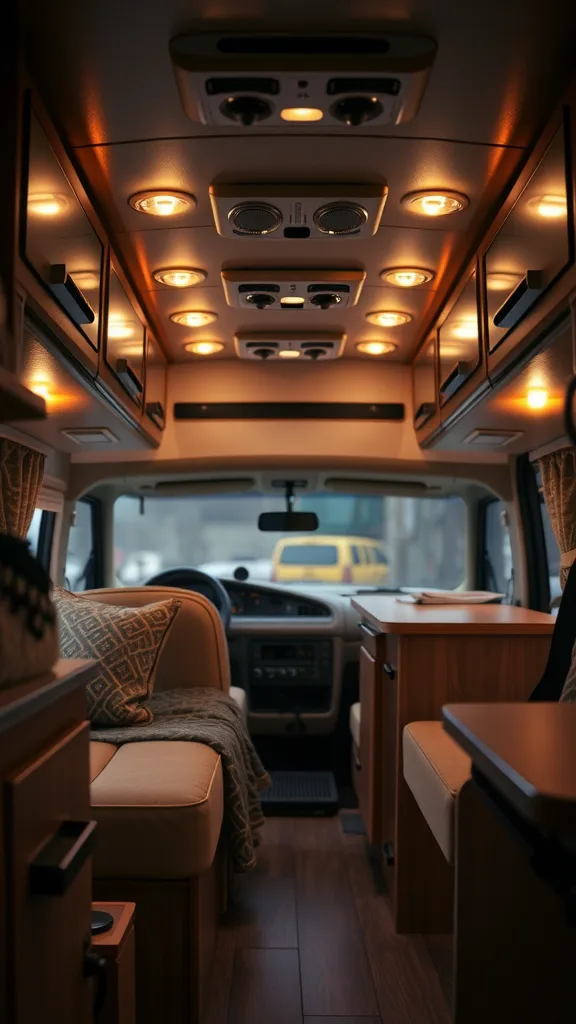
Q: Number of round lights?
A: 8